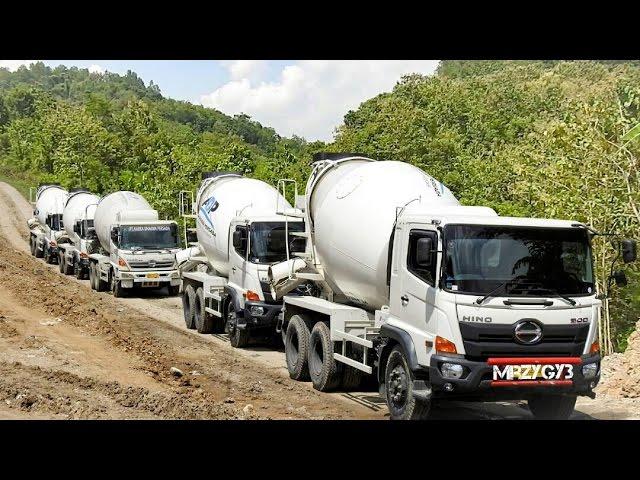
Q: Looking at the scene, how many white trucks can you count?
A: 5